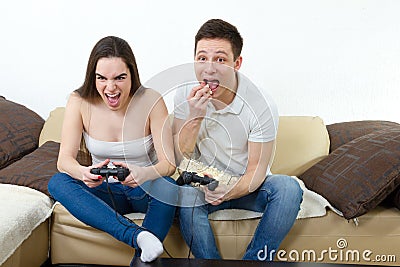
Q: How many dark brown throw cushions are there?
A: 4